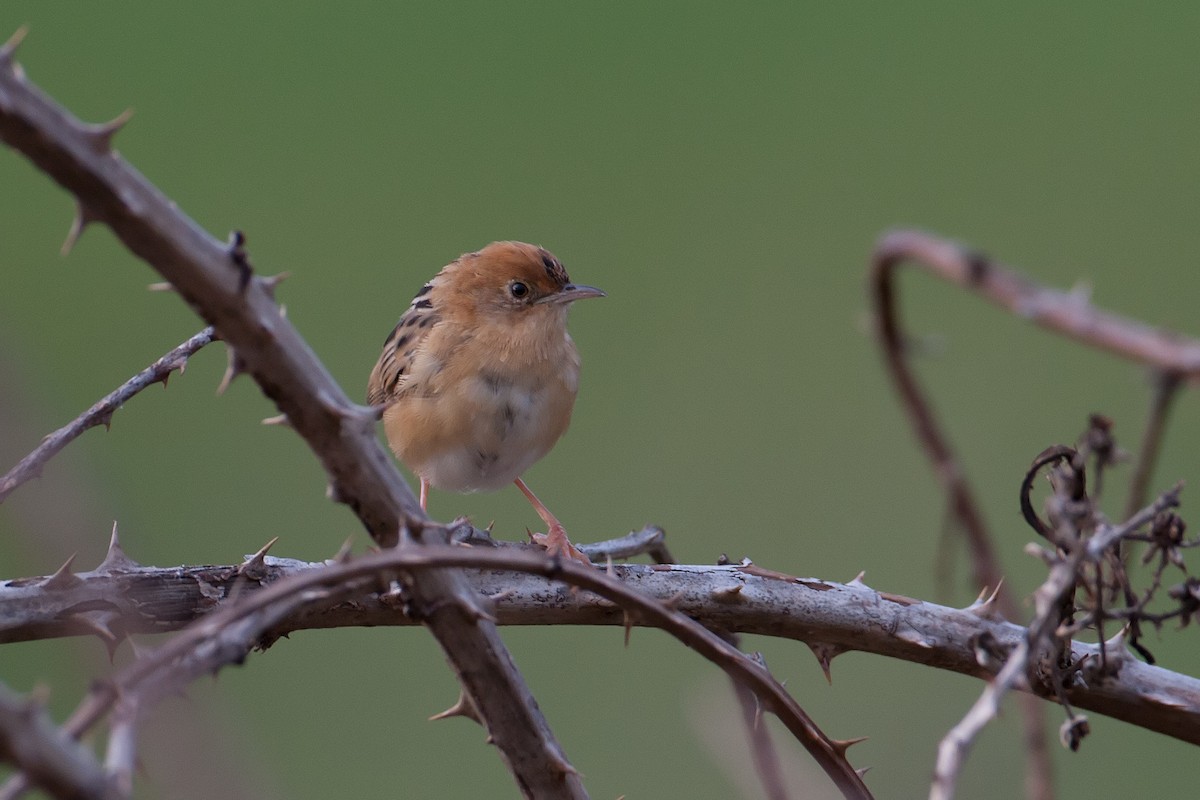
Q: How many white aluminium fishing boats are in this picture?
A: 0